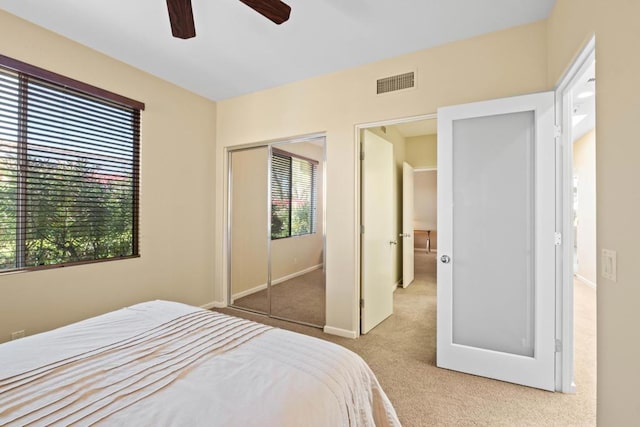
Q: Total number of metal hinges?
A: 6